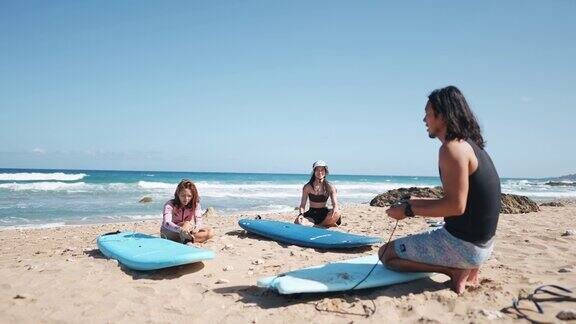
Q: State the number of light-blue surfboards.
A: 2